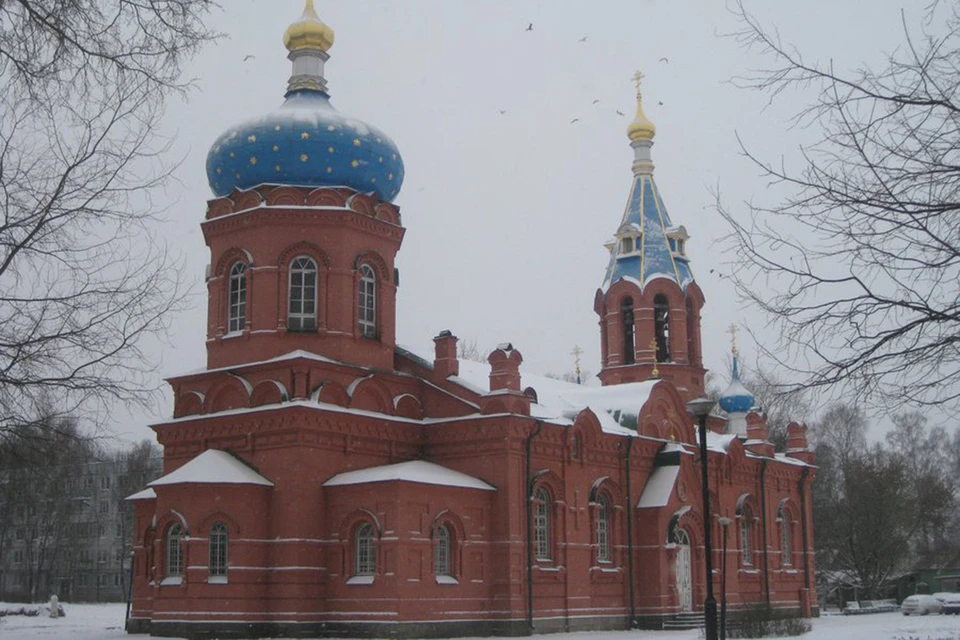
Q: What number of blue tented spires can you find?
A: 1